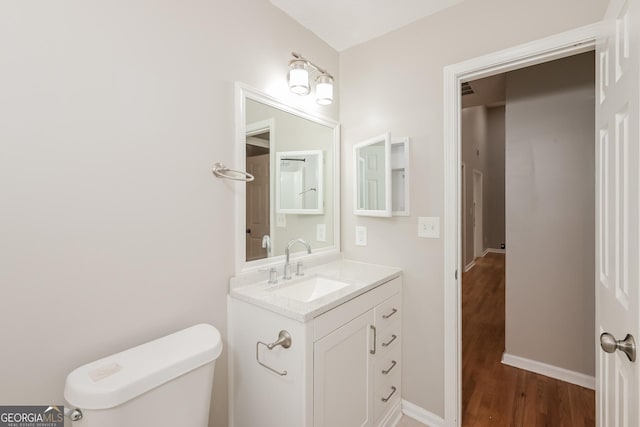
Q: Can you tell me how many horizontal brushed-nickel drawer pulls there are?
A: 4